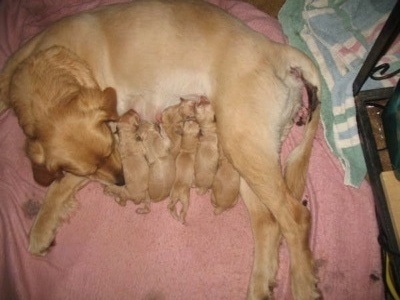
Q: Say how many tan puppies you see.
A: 6